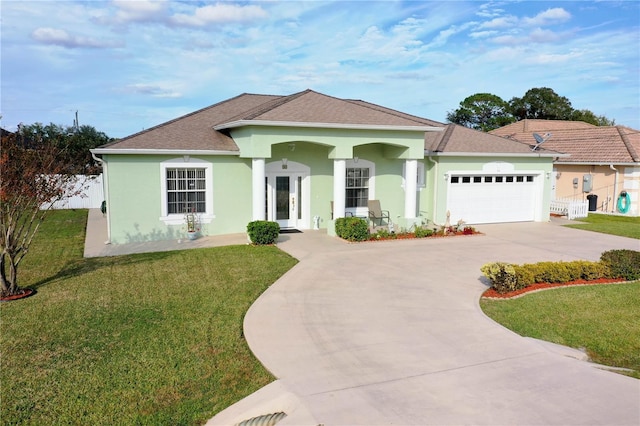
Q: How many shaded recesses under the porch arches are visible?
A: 2